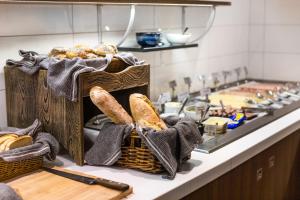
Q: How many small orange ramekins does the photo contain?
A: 0